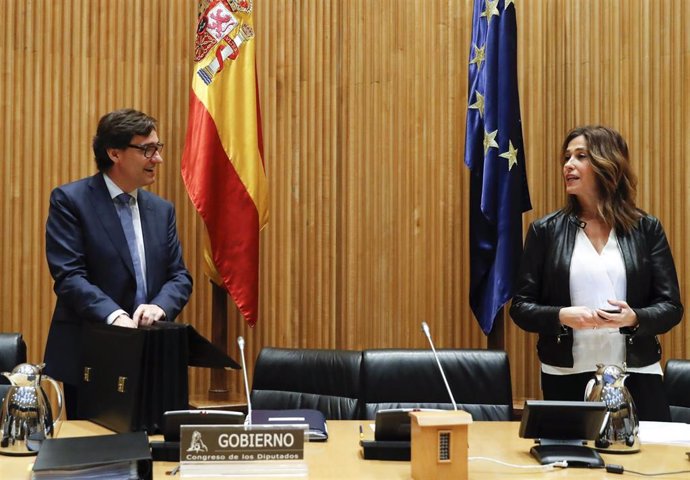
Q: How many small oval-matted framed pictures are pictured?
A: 0